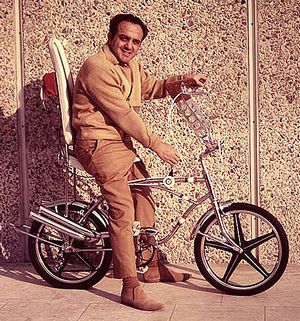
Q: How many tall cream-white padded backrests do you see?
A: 1